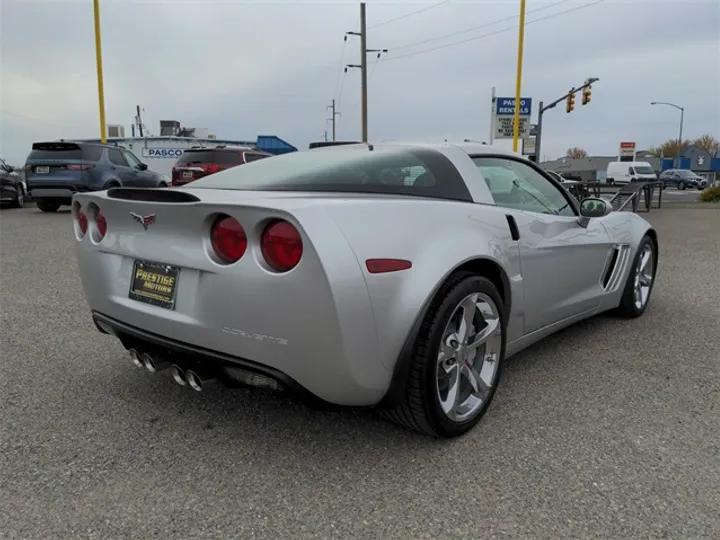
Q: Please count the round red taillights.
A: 4